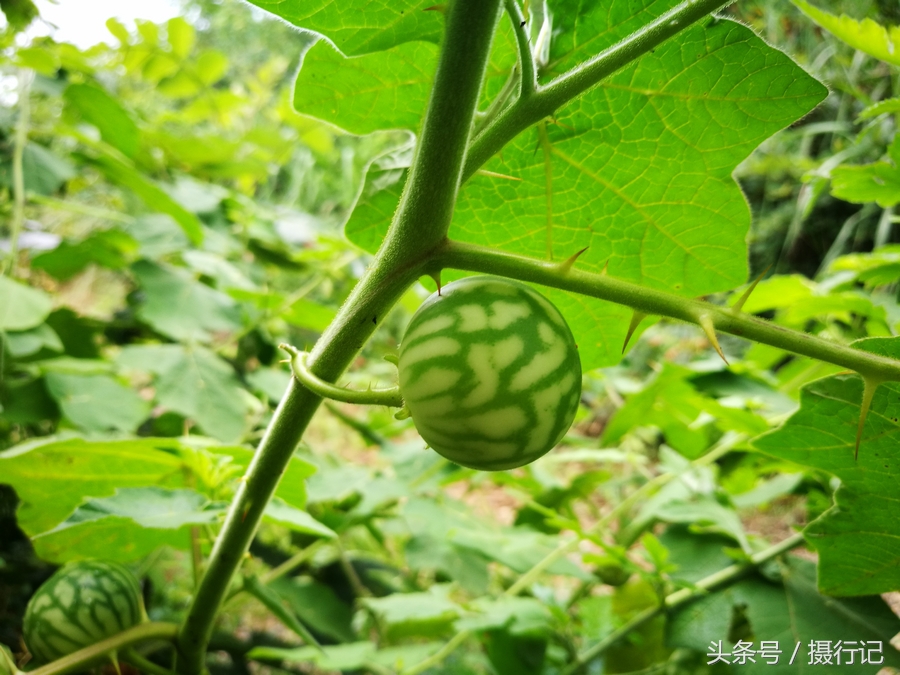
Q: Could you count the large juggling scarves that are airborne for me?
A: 0